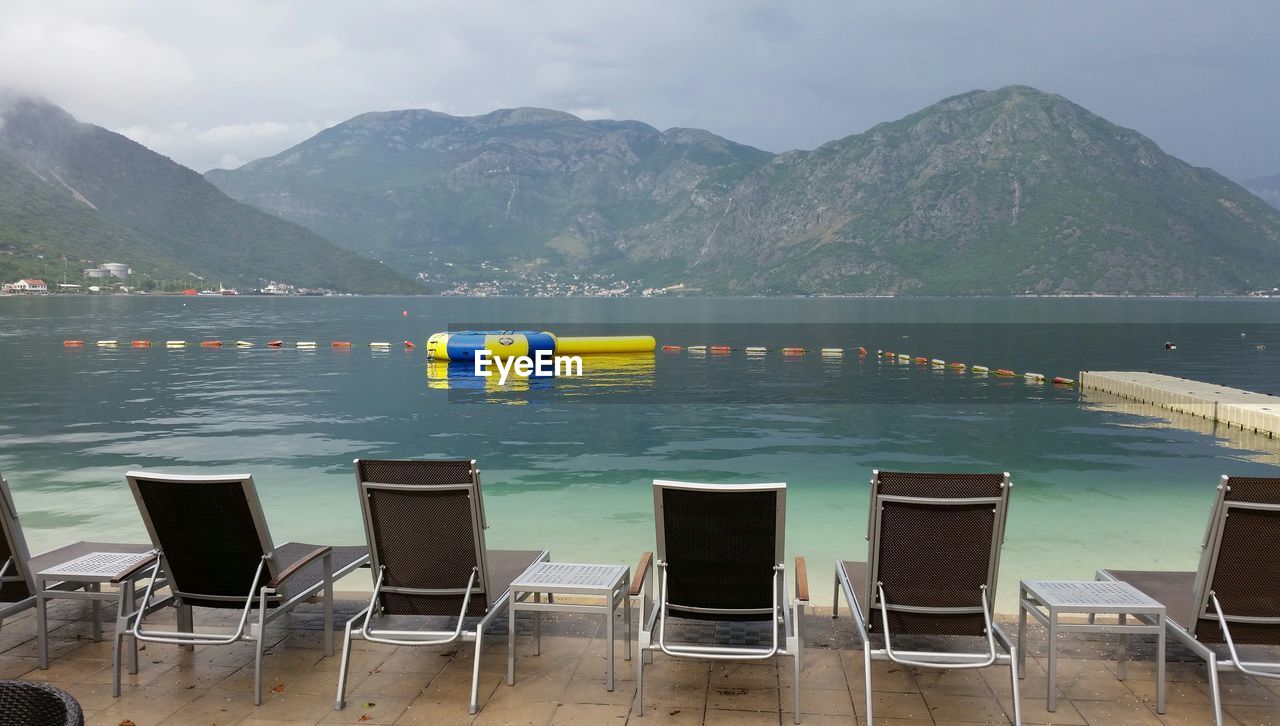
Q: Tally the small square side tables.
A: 3